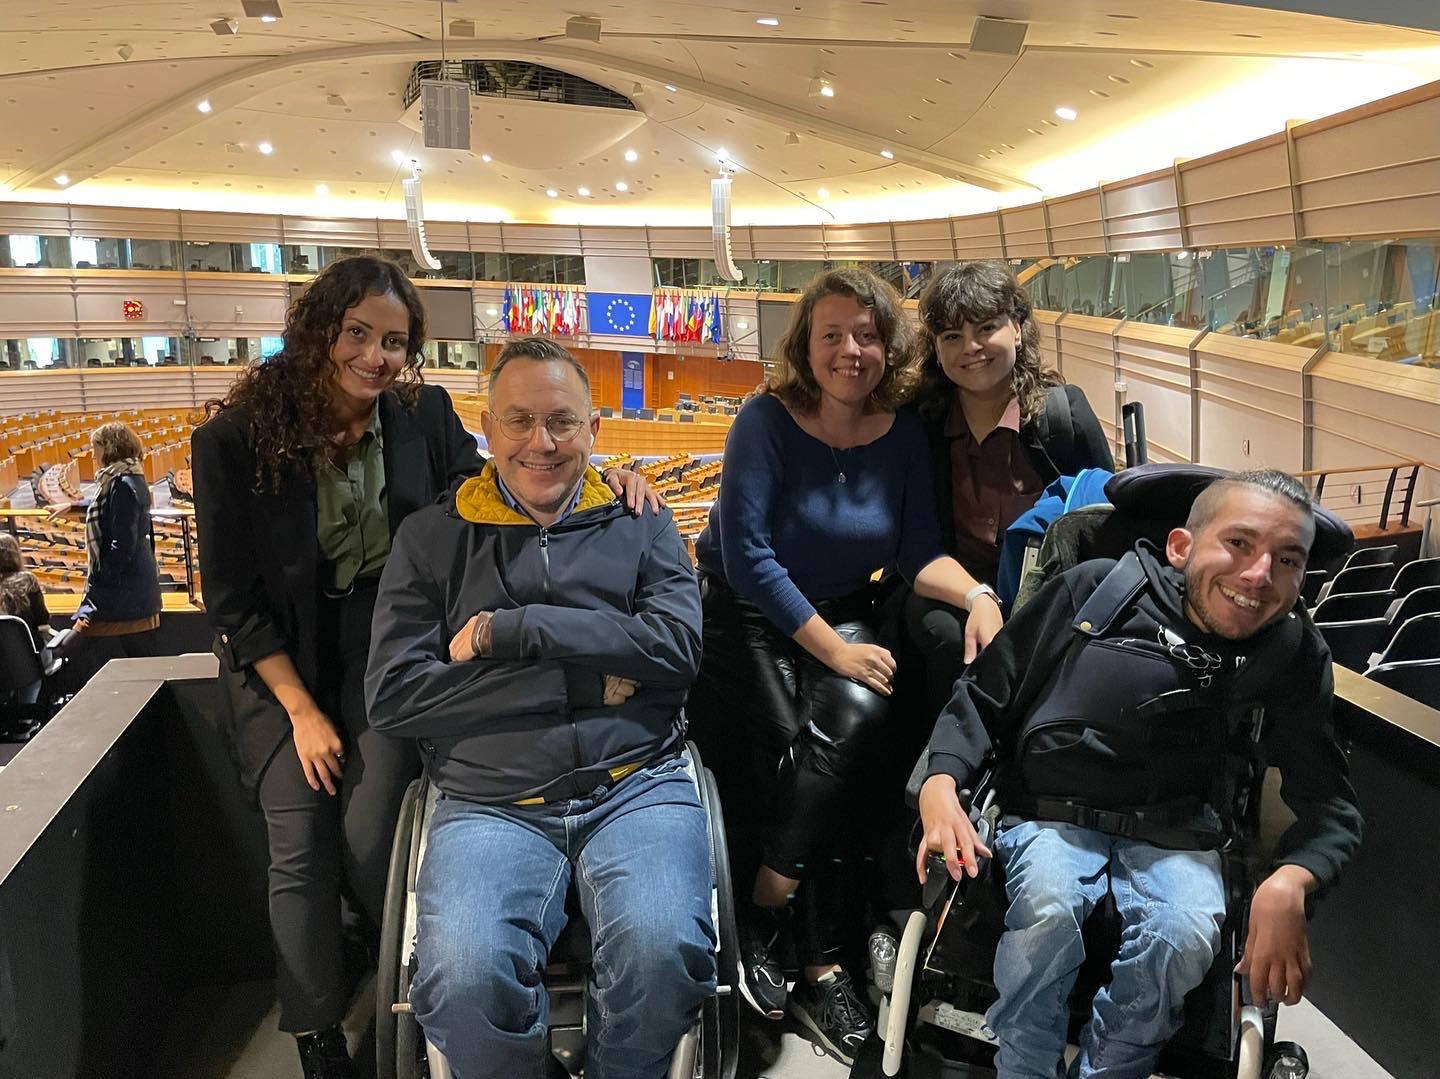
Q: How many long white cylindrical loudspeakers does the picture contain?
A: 2